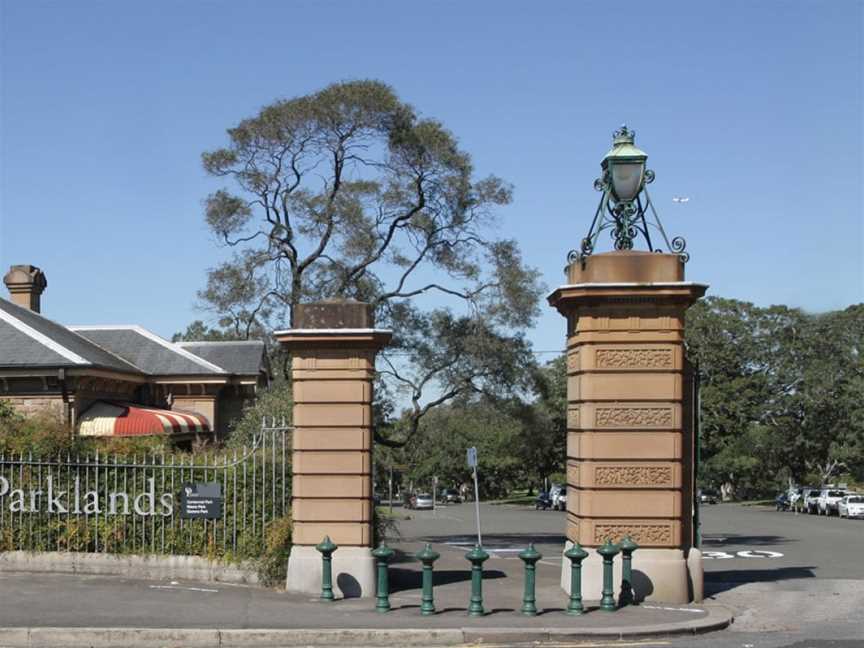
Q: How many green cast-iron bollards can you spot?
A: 8